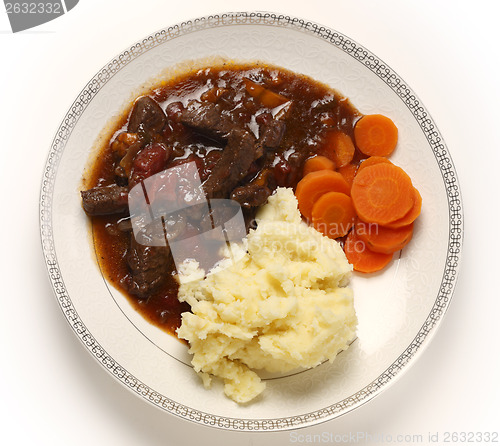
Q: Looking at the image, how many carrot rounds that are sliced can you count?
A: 11